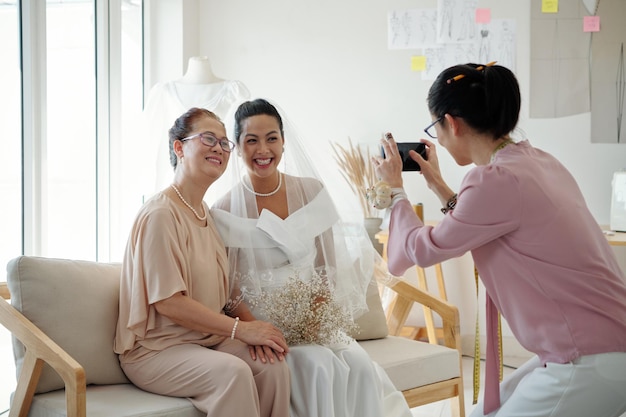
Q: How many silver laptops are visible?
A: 0